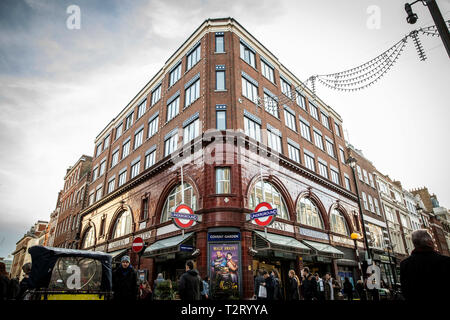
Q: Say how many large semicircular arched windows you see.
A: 6